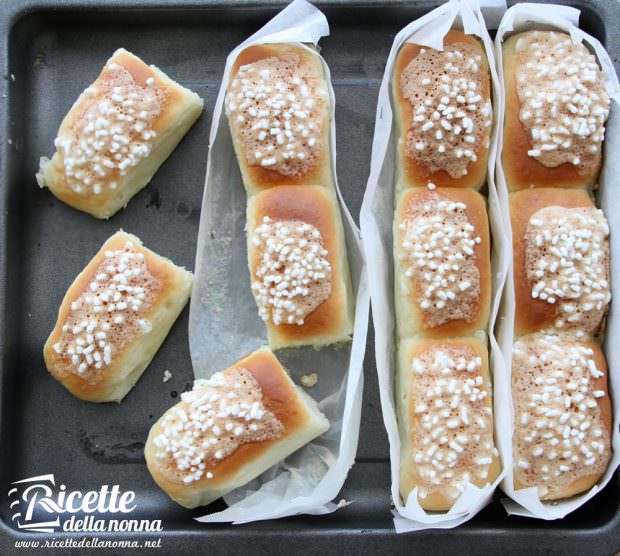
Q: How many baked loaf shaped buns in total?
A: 11